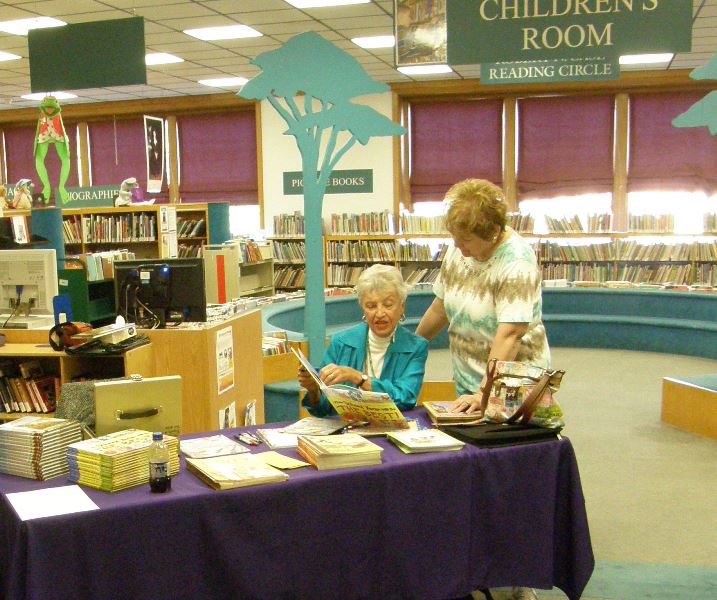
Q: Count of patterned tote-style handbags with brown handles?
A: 1